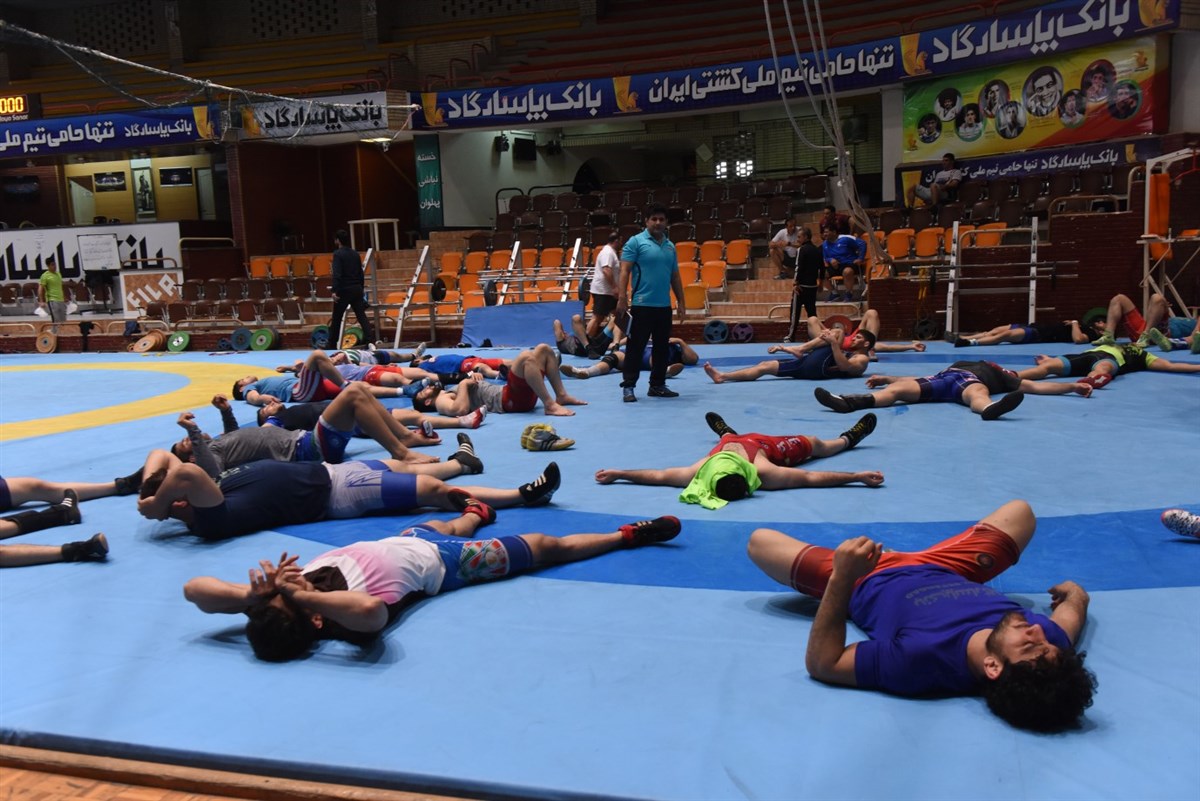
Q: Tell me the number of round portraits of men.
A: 9